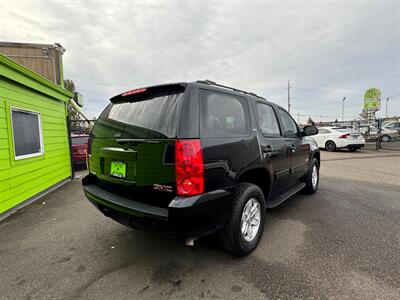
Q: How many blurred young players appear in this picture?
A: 0